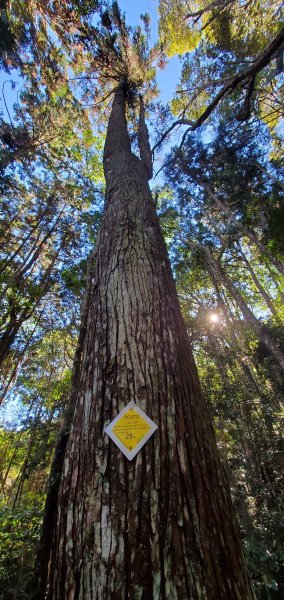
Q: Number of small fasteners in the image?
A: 2